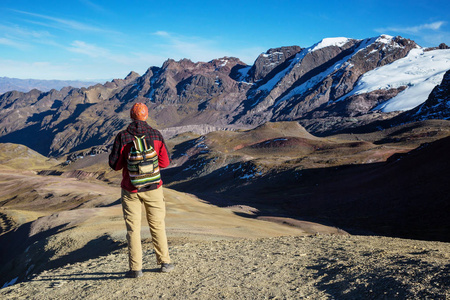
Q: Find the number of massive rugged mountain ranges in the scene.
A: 1